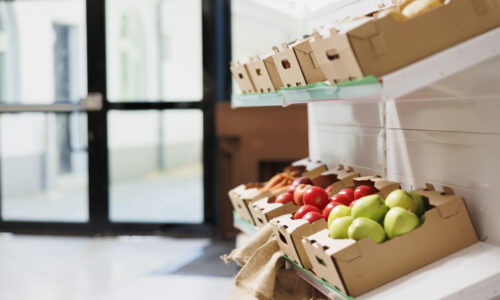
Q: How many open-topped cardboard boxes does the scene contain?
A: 8